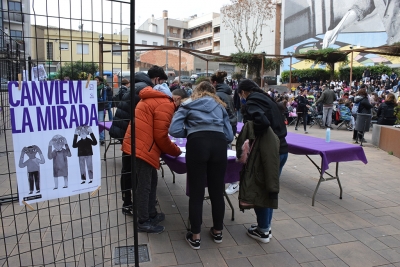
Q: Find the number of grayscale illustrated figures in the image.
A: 3